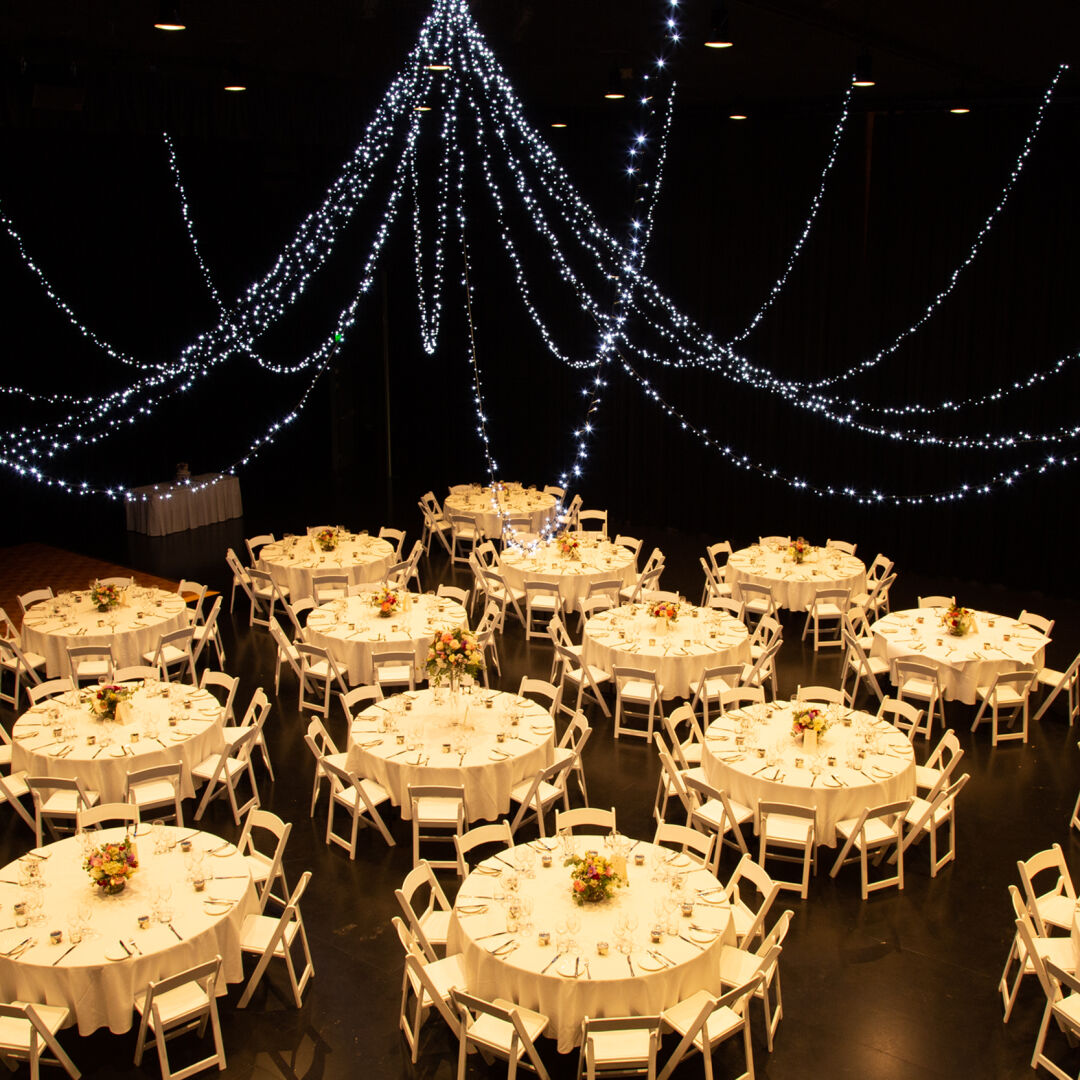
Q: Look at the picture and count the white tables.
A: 14